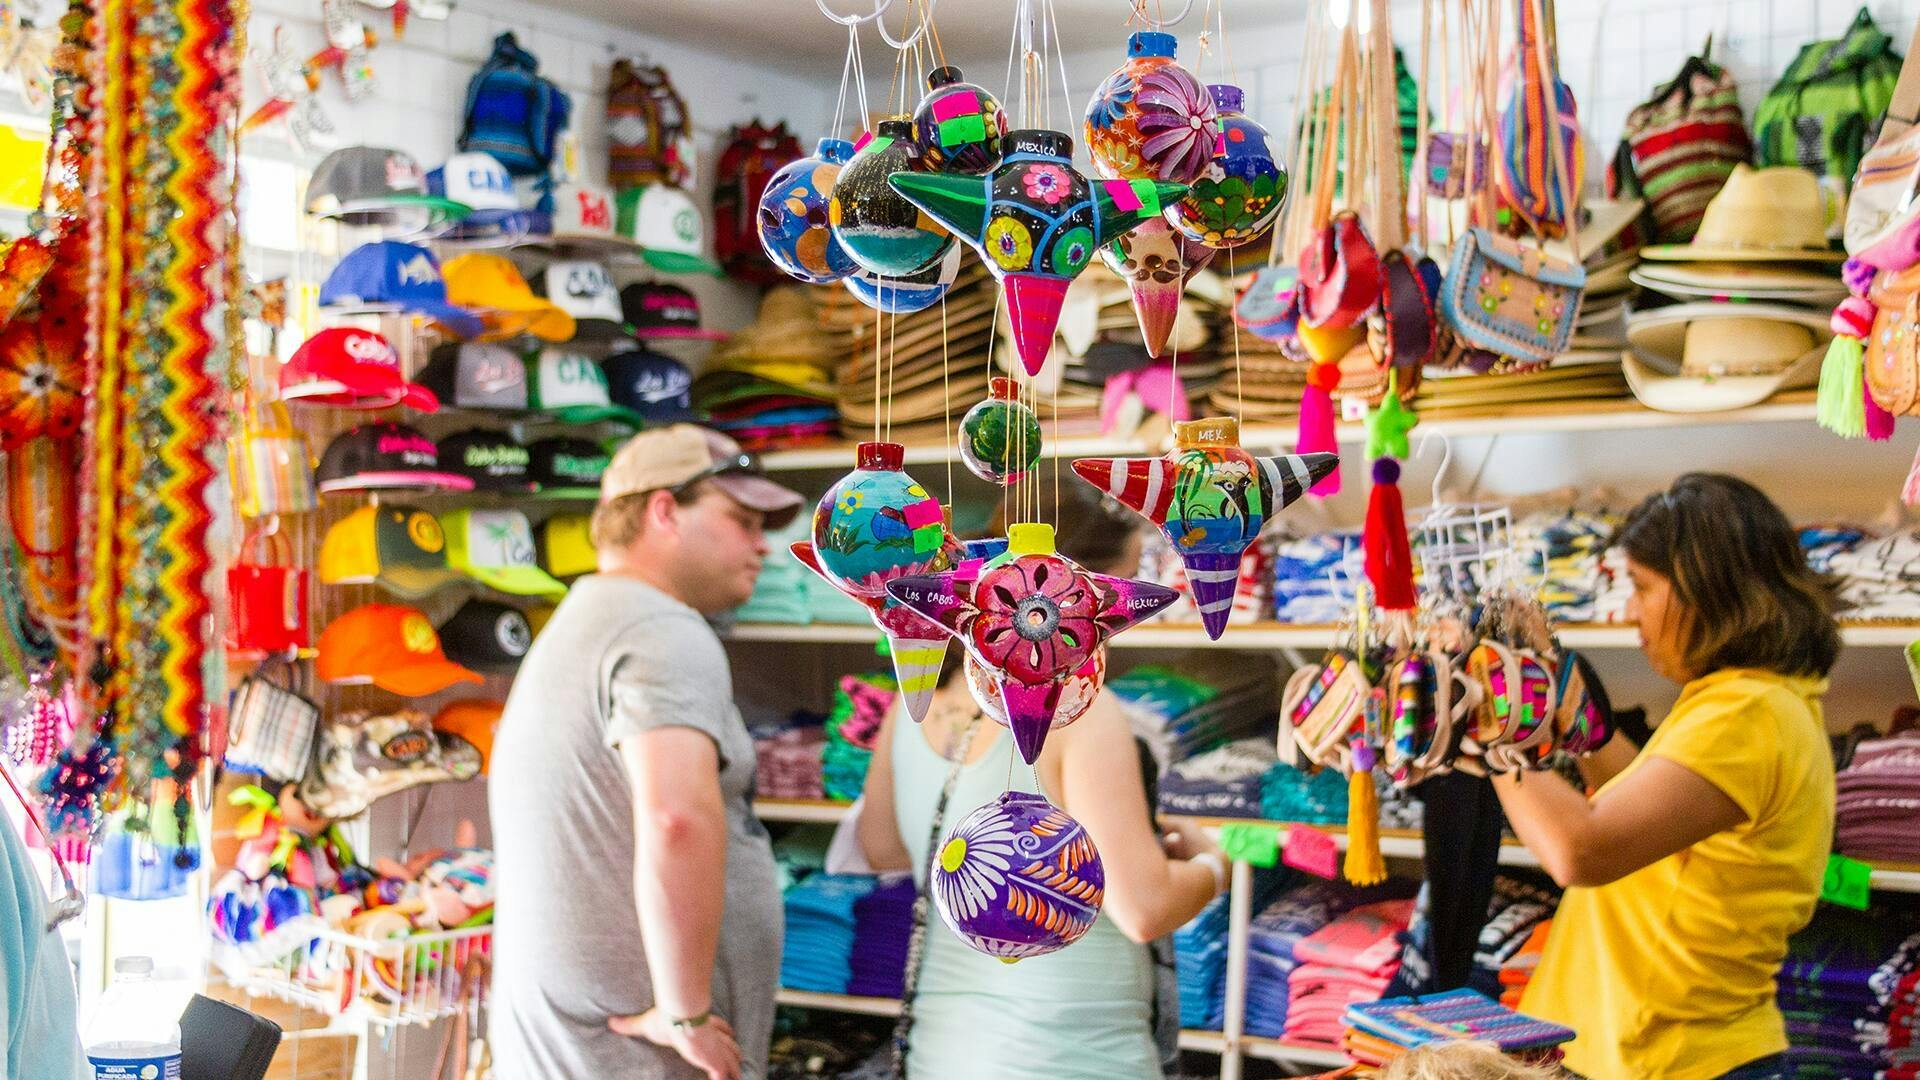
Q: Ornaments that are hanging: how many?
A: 15